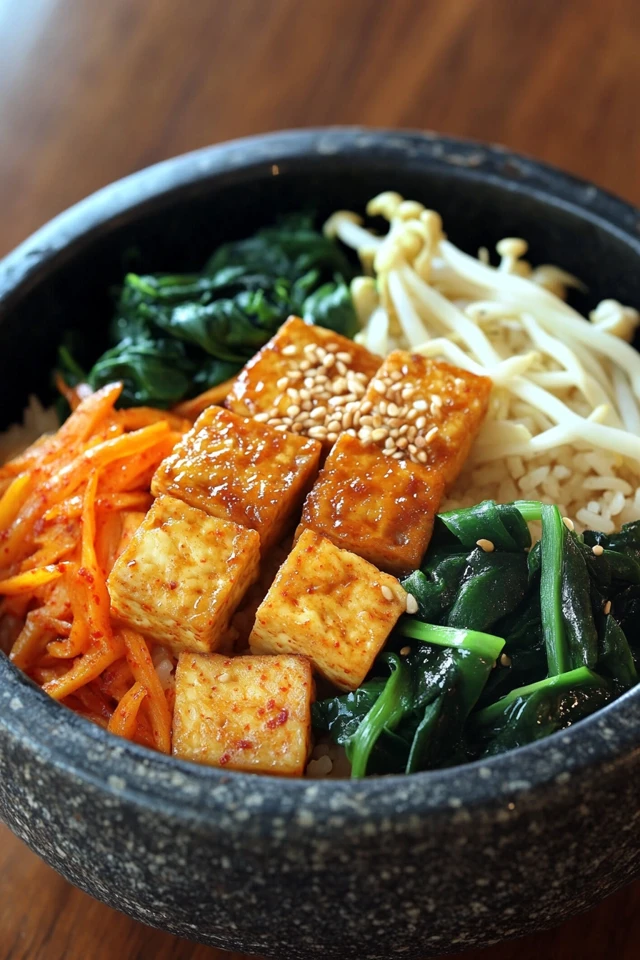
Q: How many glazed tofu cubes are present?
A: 7